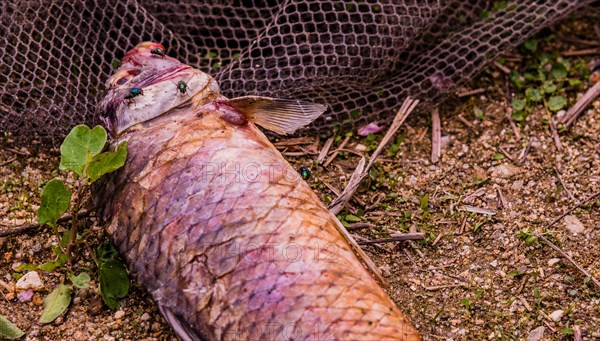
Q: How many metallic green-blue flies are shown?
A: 4